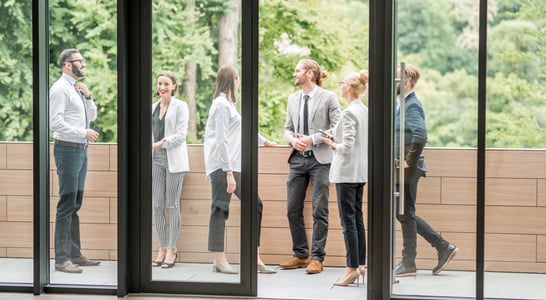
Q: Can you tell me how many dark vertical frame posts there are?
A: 5